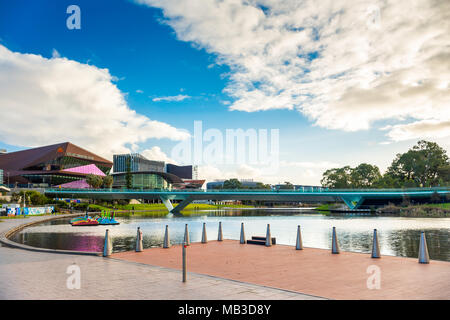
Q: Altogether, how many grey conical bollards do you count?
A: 12